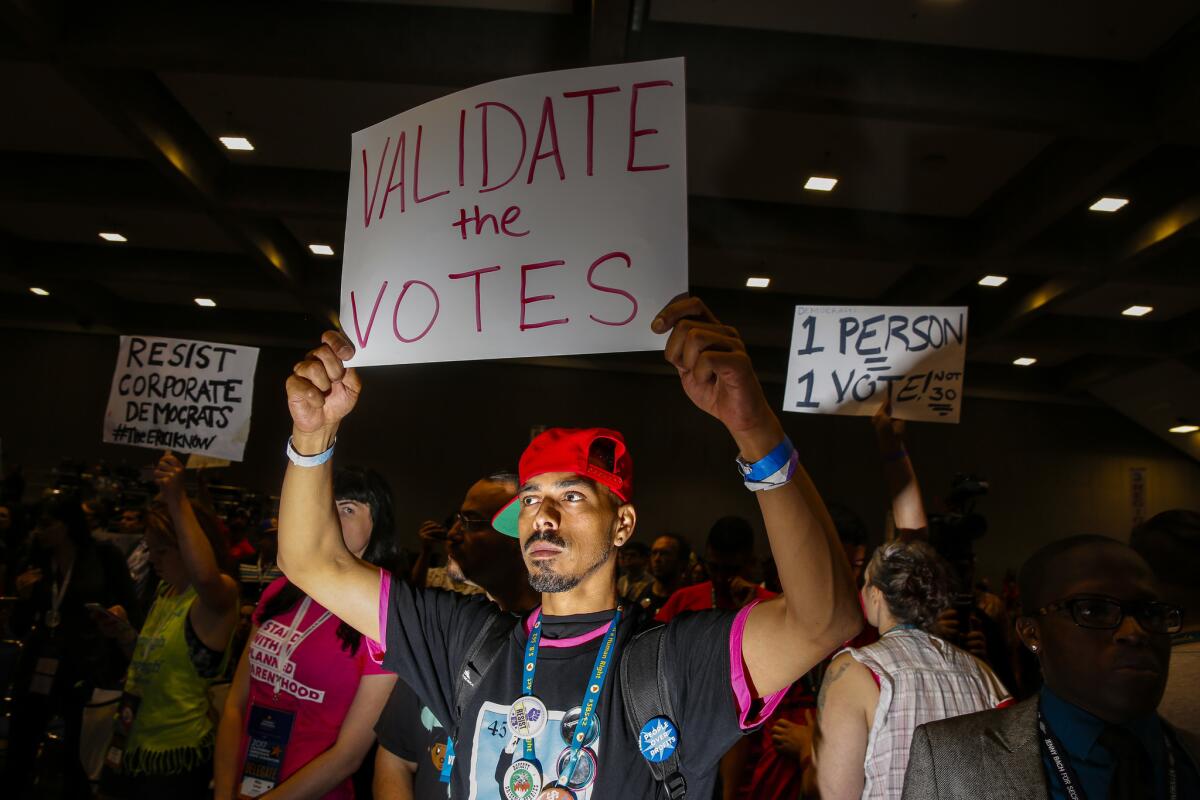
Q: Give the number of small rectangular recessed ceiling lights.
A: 12